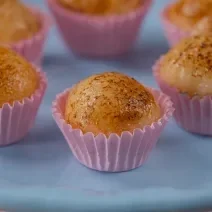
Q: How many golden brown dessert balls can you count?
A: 6